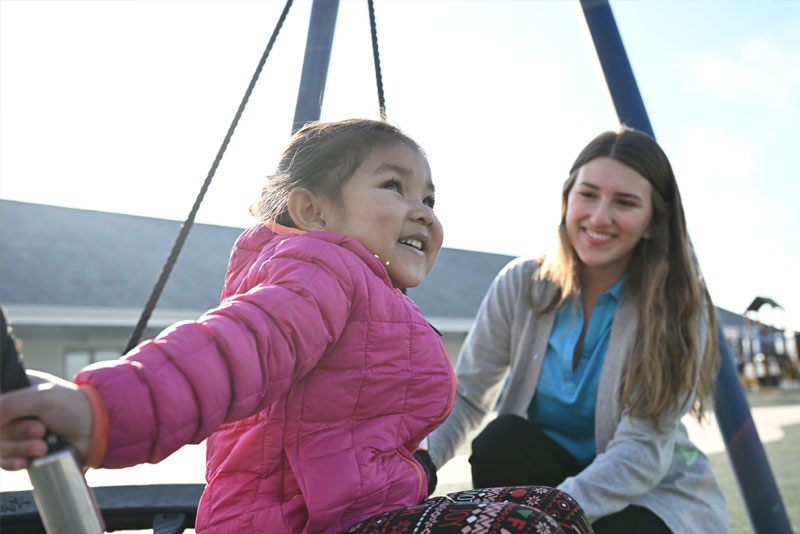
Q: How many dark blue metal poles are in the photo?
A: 2